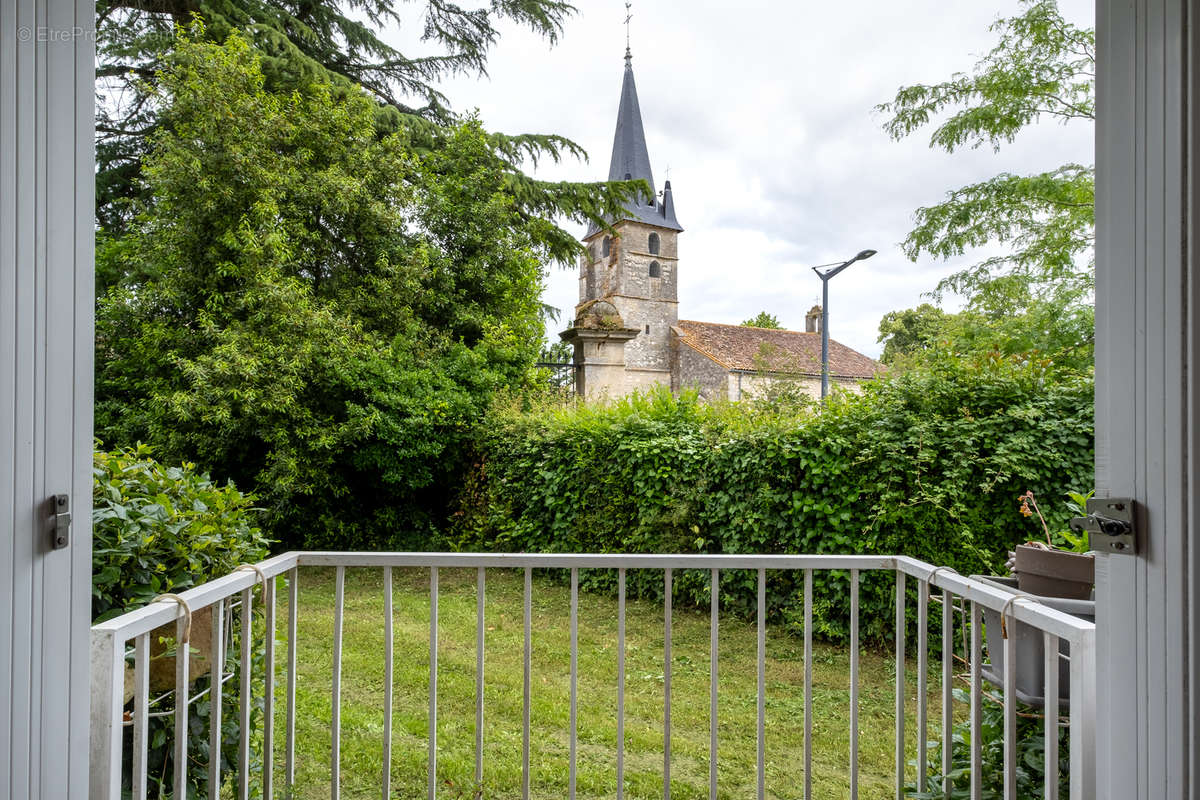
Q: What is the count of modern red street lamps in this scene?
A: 0